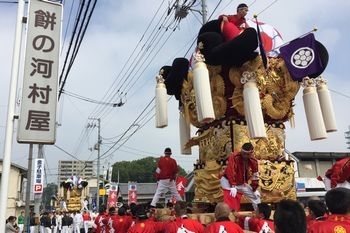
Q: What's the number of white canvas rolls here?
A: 6